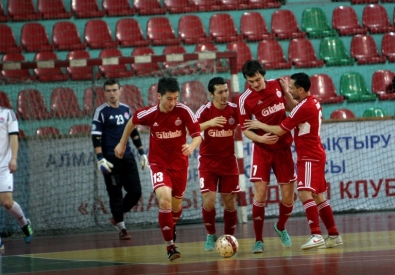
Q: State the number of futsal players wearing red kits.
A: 4